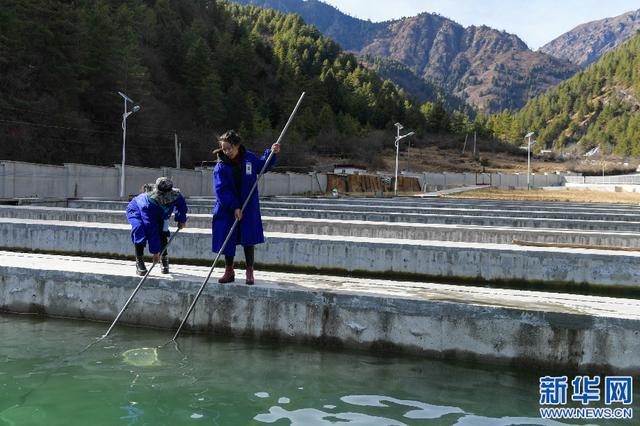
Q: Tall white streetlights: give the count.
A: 3